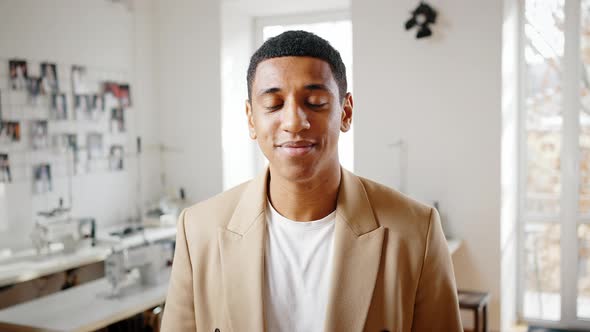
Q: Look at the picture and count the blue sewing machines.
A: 0